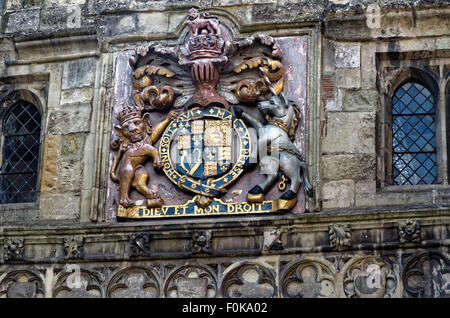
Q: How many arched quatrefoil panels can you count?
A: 8